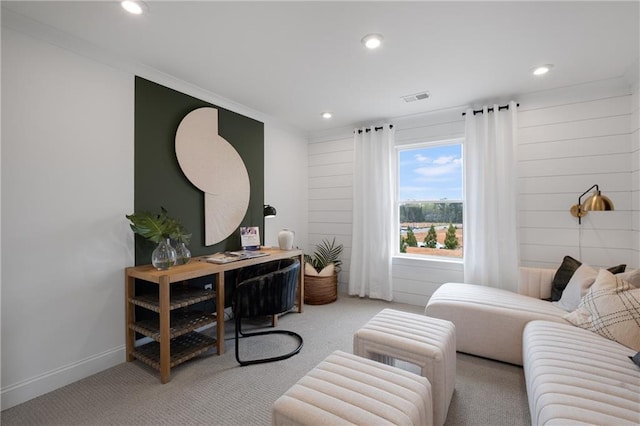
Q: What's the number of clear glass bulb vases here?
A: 2